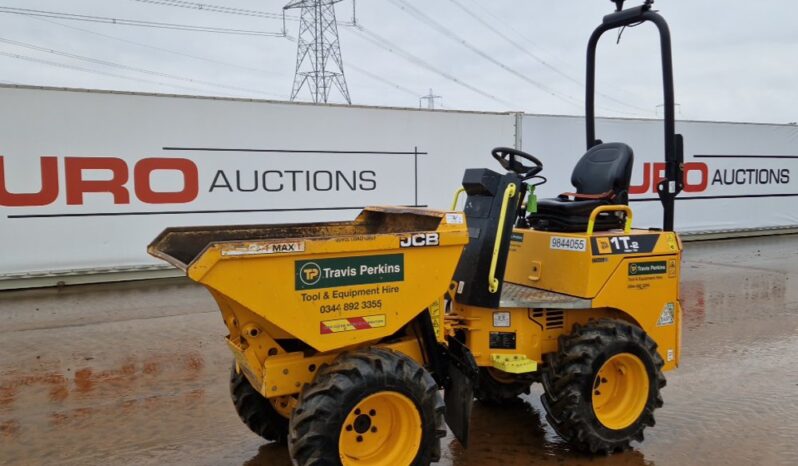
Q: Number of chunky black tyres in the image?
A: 4